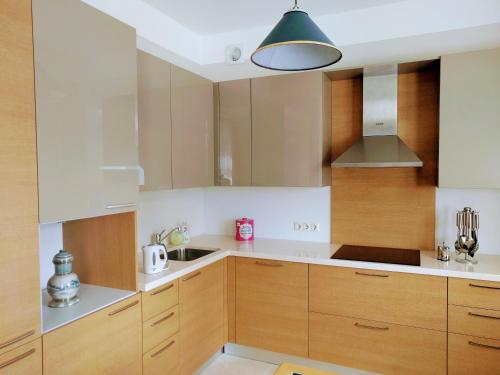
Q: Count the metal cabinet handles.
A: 14